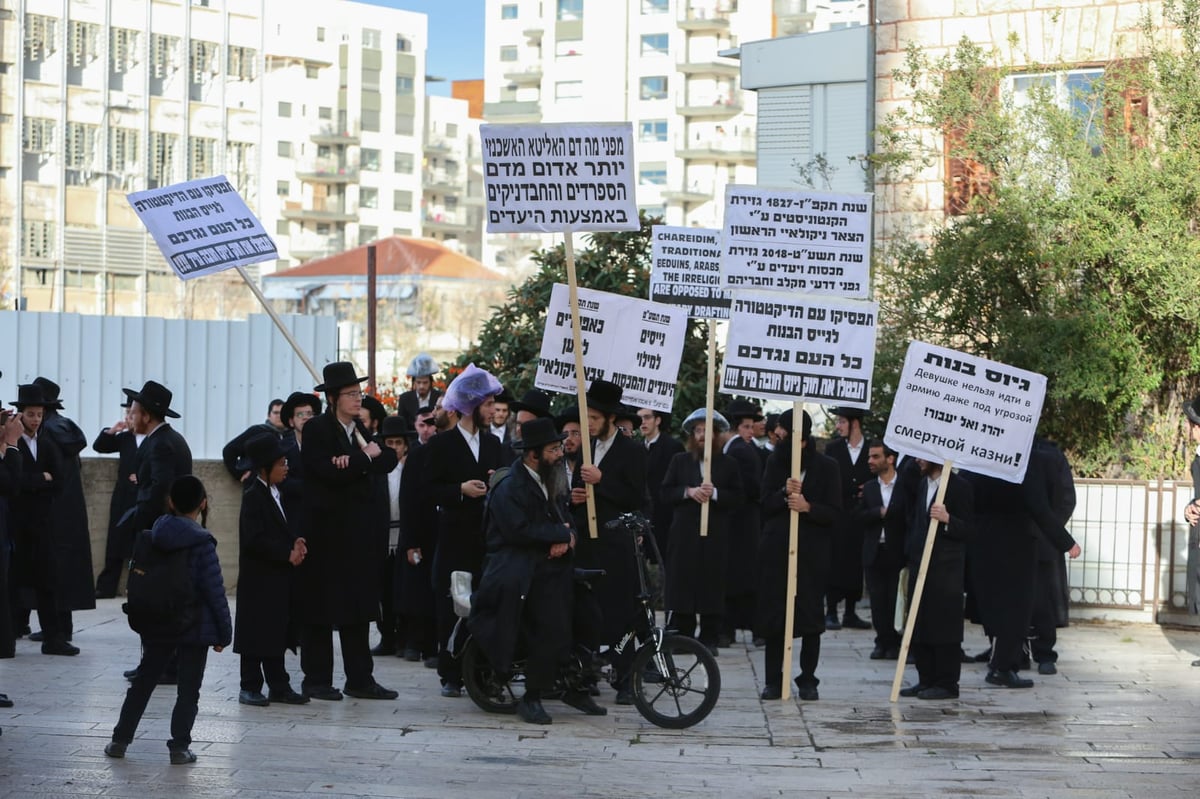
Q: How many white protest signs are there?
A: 7